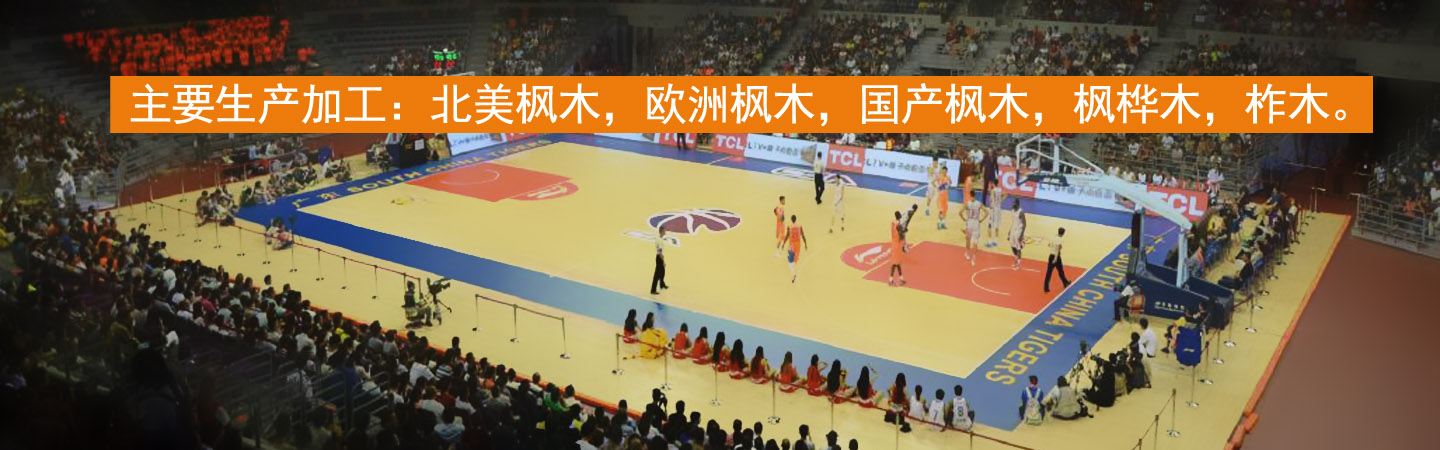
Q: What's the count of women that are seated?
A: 12